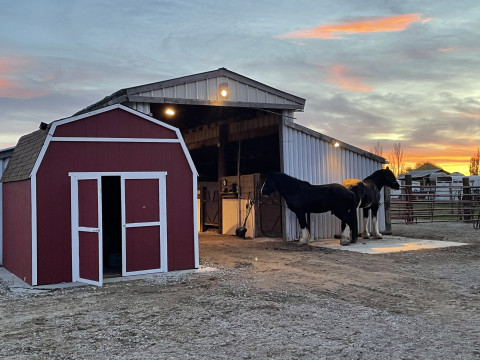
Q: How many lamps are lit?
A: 3